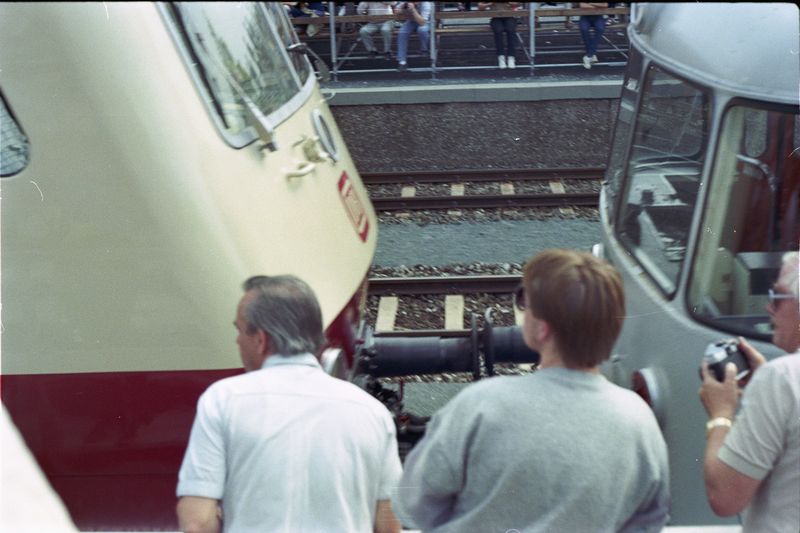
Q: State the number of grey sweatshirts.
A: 1